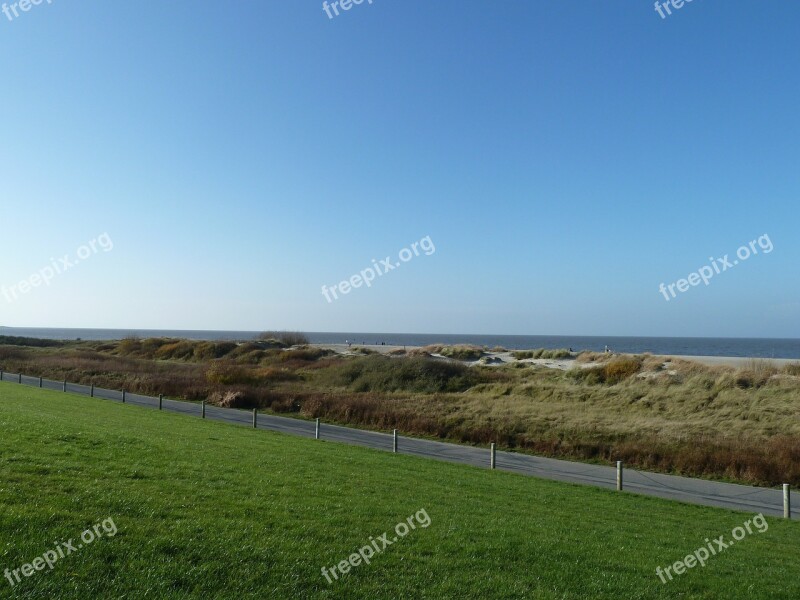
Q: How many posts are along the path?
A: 14